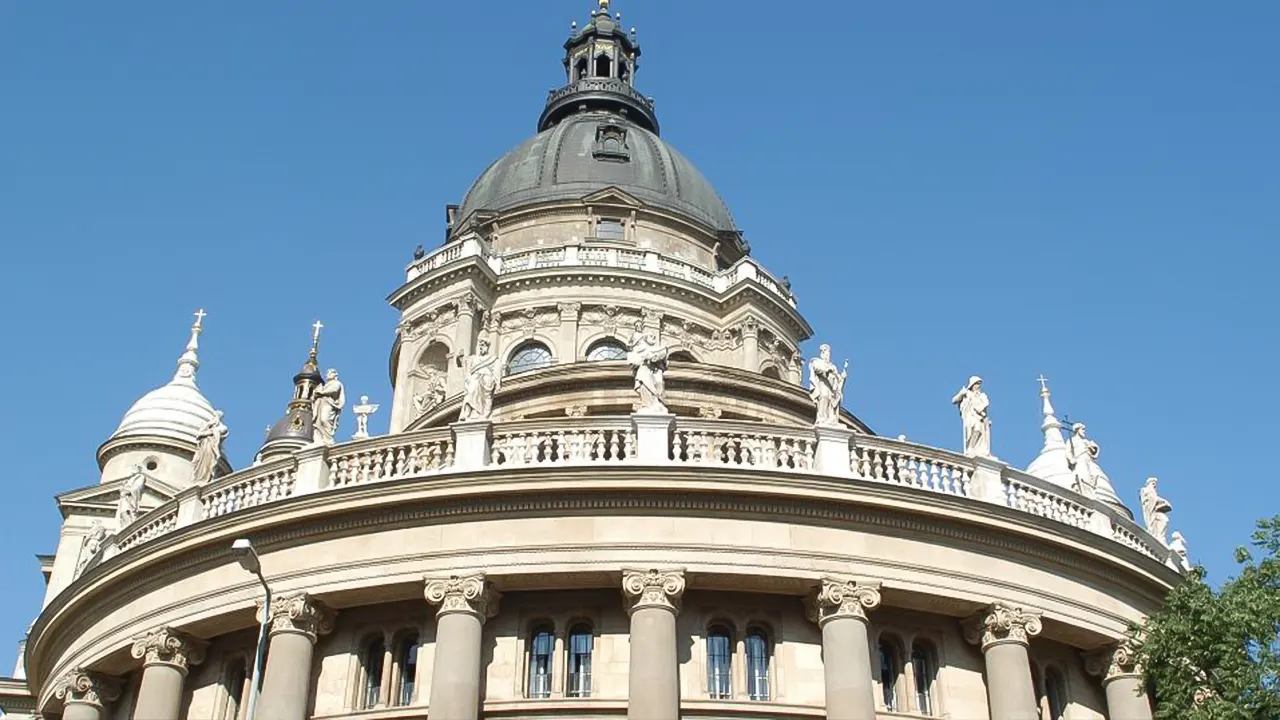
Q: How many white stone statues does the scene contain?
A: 11